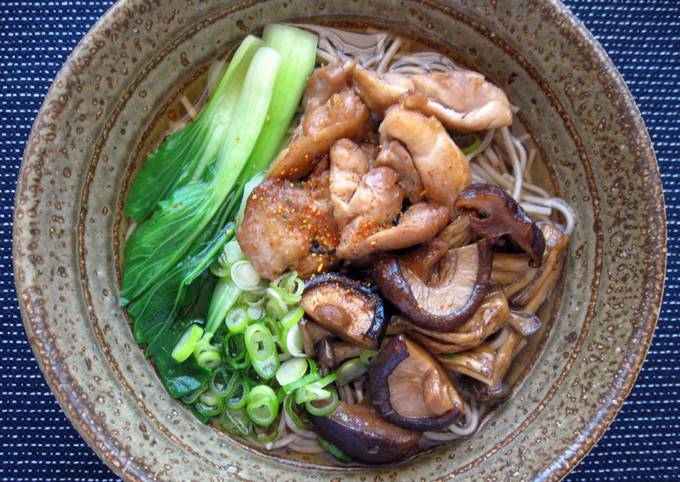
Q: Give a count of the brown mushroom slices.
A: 5